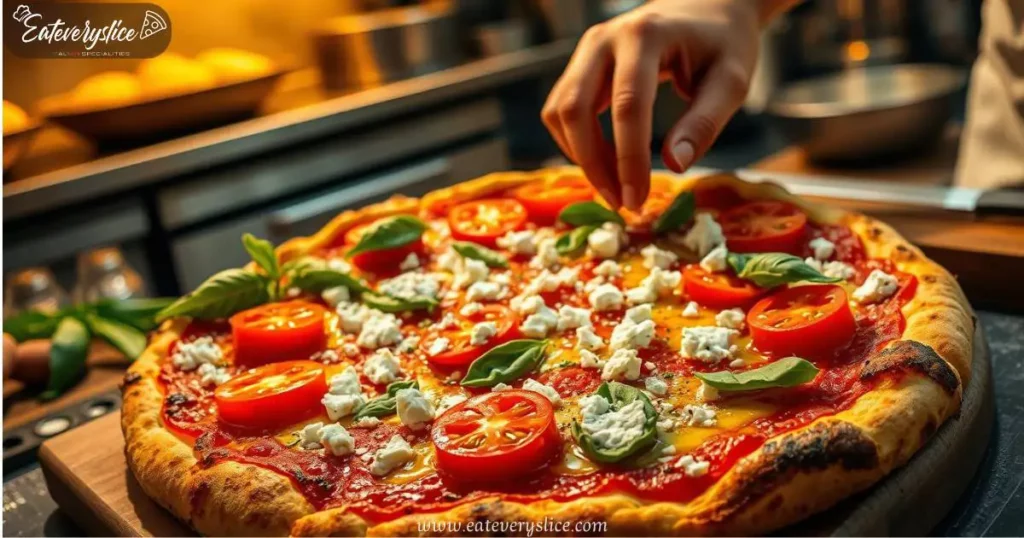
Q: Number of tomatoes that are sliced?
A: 10